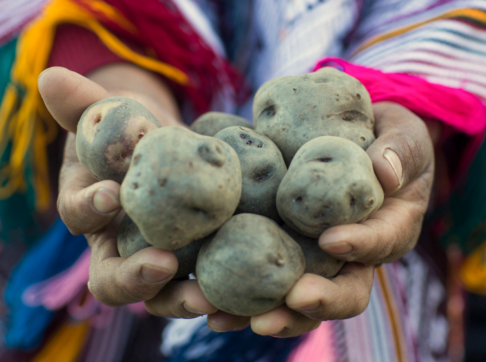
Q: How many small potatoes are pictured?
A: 9